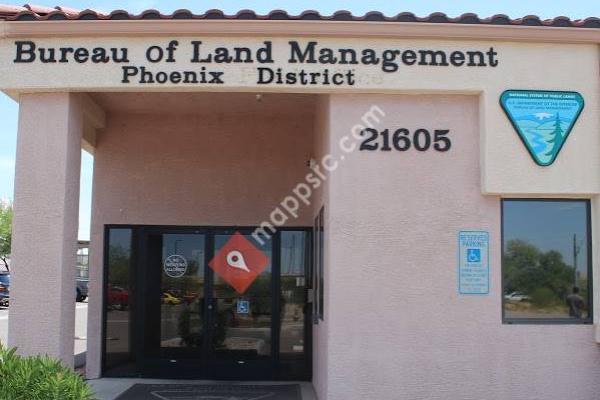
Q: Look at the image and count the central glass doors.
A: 2